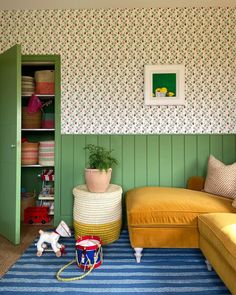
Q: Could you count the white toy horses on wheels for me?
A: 1